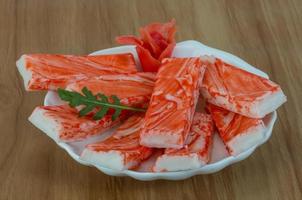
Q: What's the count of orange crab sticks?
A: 8